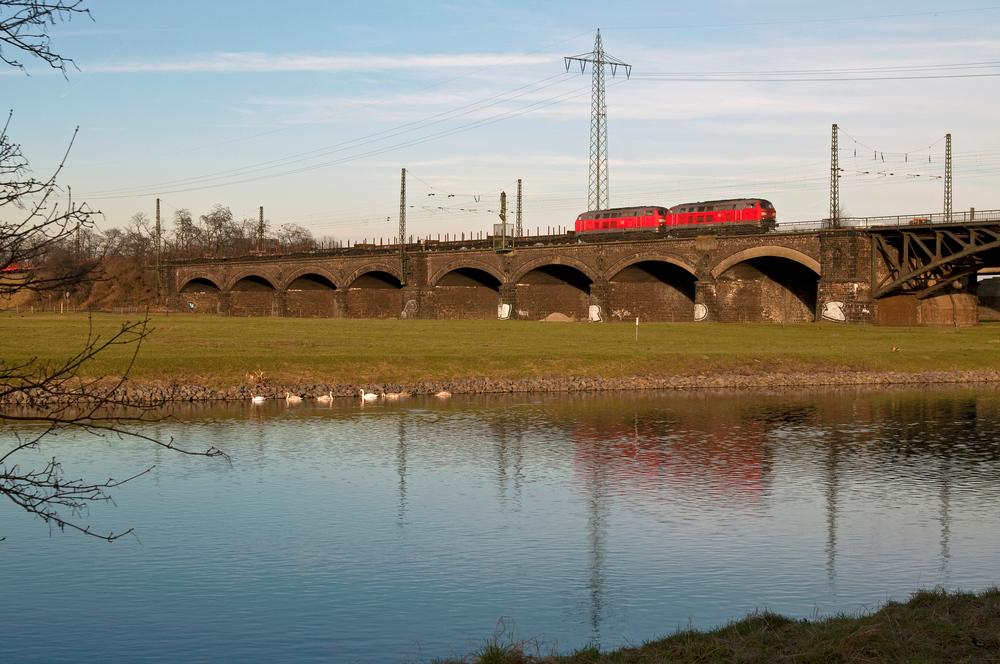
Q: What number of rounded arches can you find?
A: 8